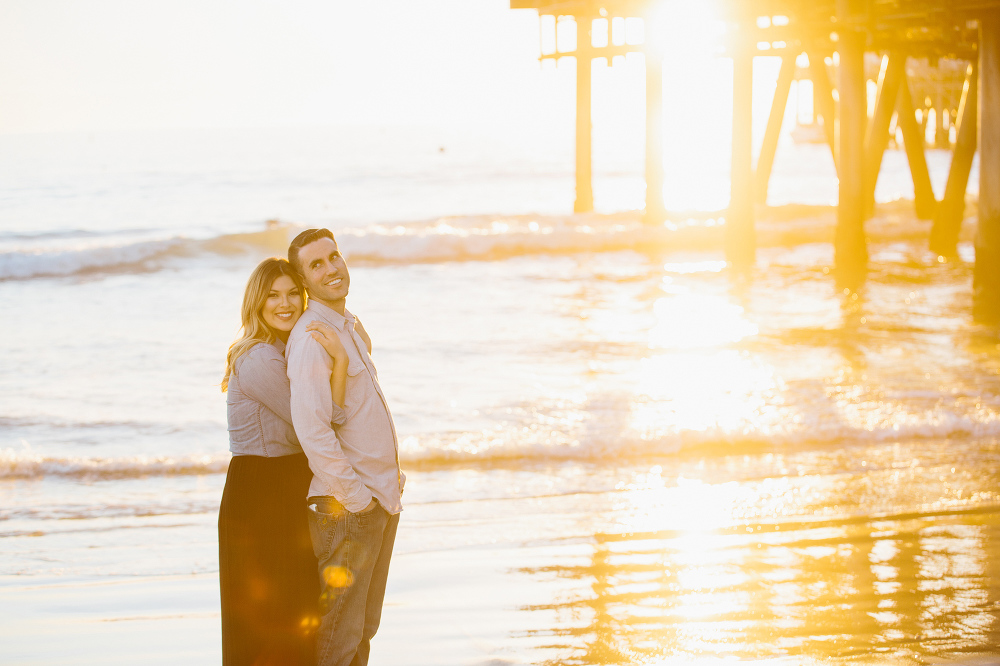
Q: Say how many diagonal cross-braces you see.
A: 5